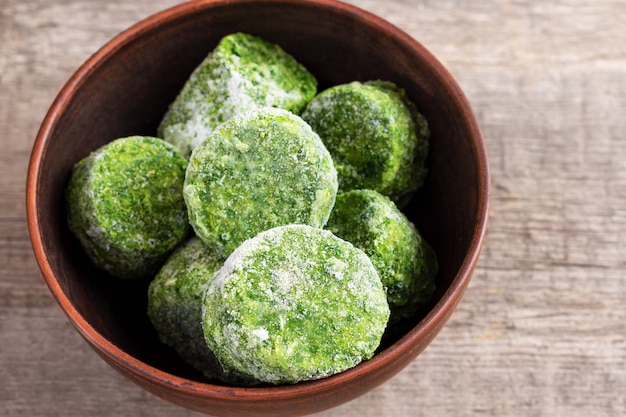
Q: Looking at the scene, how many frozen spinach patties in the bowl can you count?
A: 7